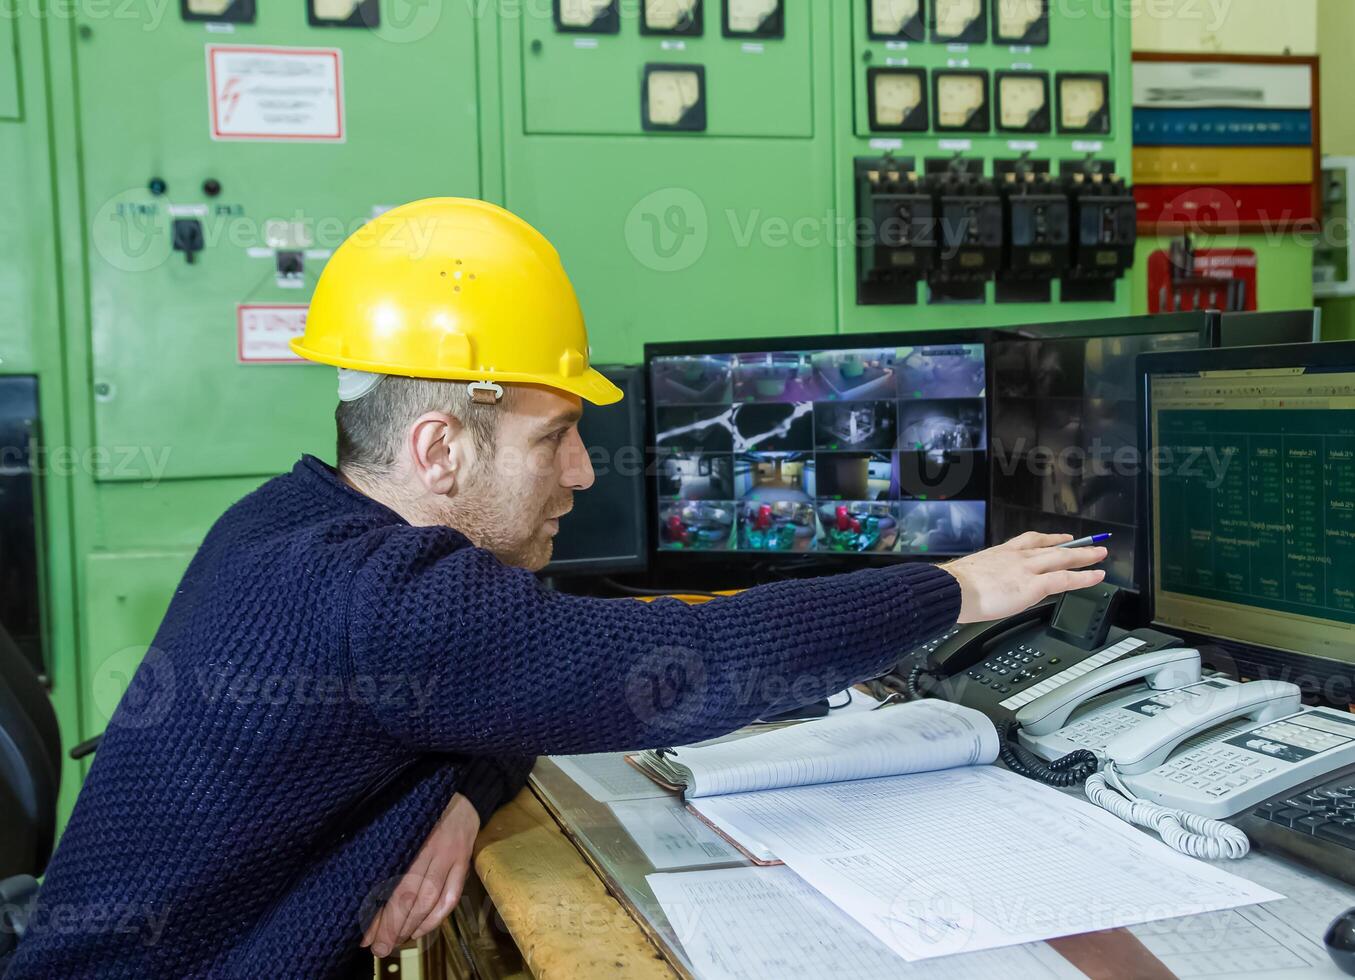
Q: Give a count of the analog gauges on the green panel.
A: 13